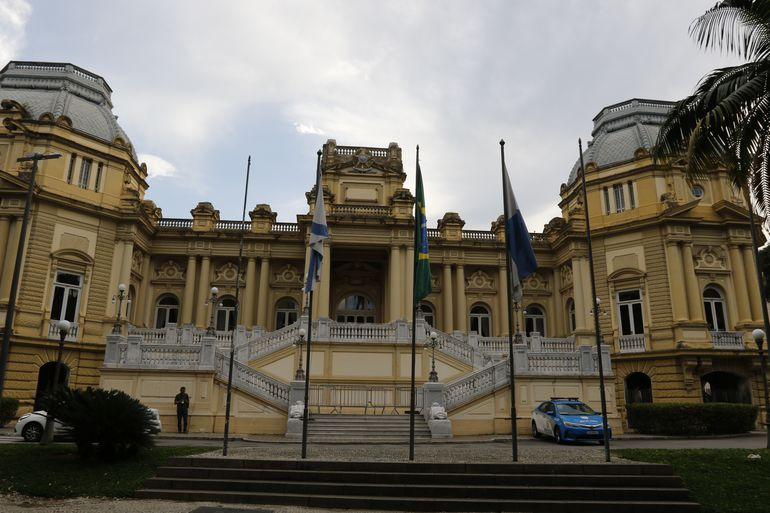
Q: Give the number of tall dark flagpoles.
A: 5